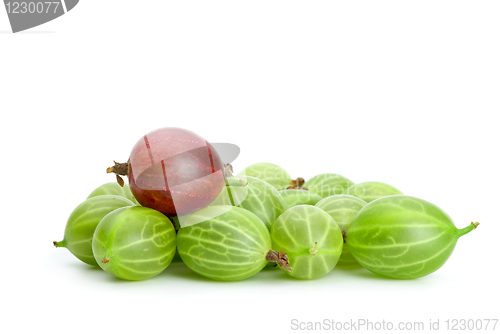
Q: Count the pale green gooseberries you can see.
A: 12